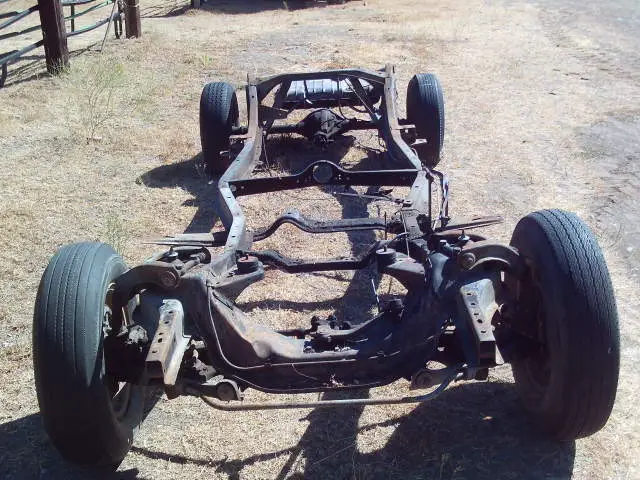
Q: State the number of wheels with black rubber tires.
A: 4